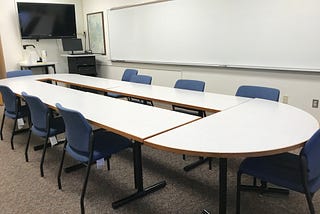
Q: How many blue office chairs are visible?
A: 9